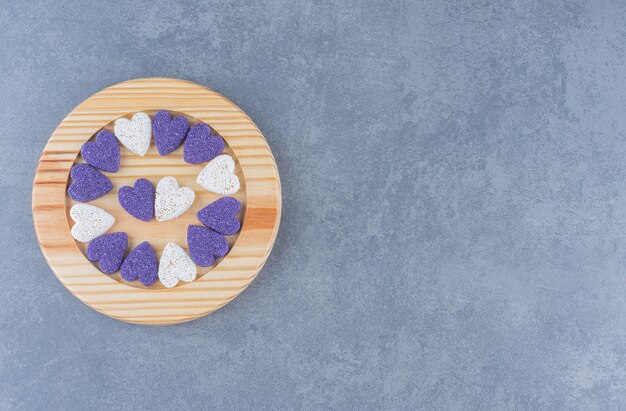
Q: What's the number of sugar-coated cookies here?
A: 14